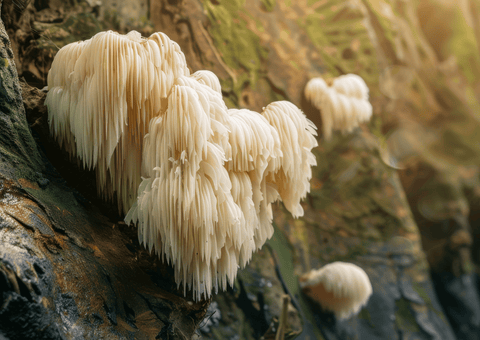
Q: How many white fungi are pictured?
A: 3